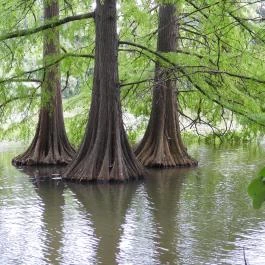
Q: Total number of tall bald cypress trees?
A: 3